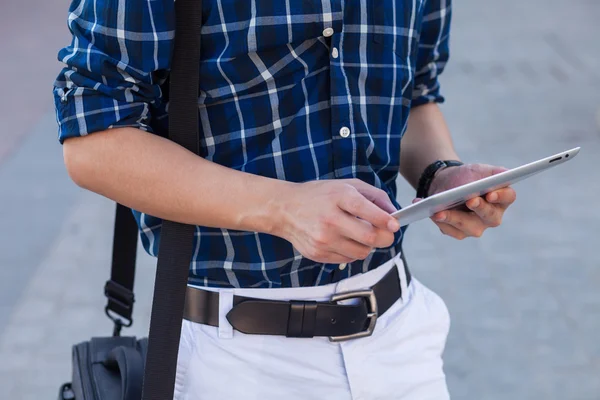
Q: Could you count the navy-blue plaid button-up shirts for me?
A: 1